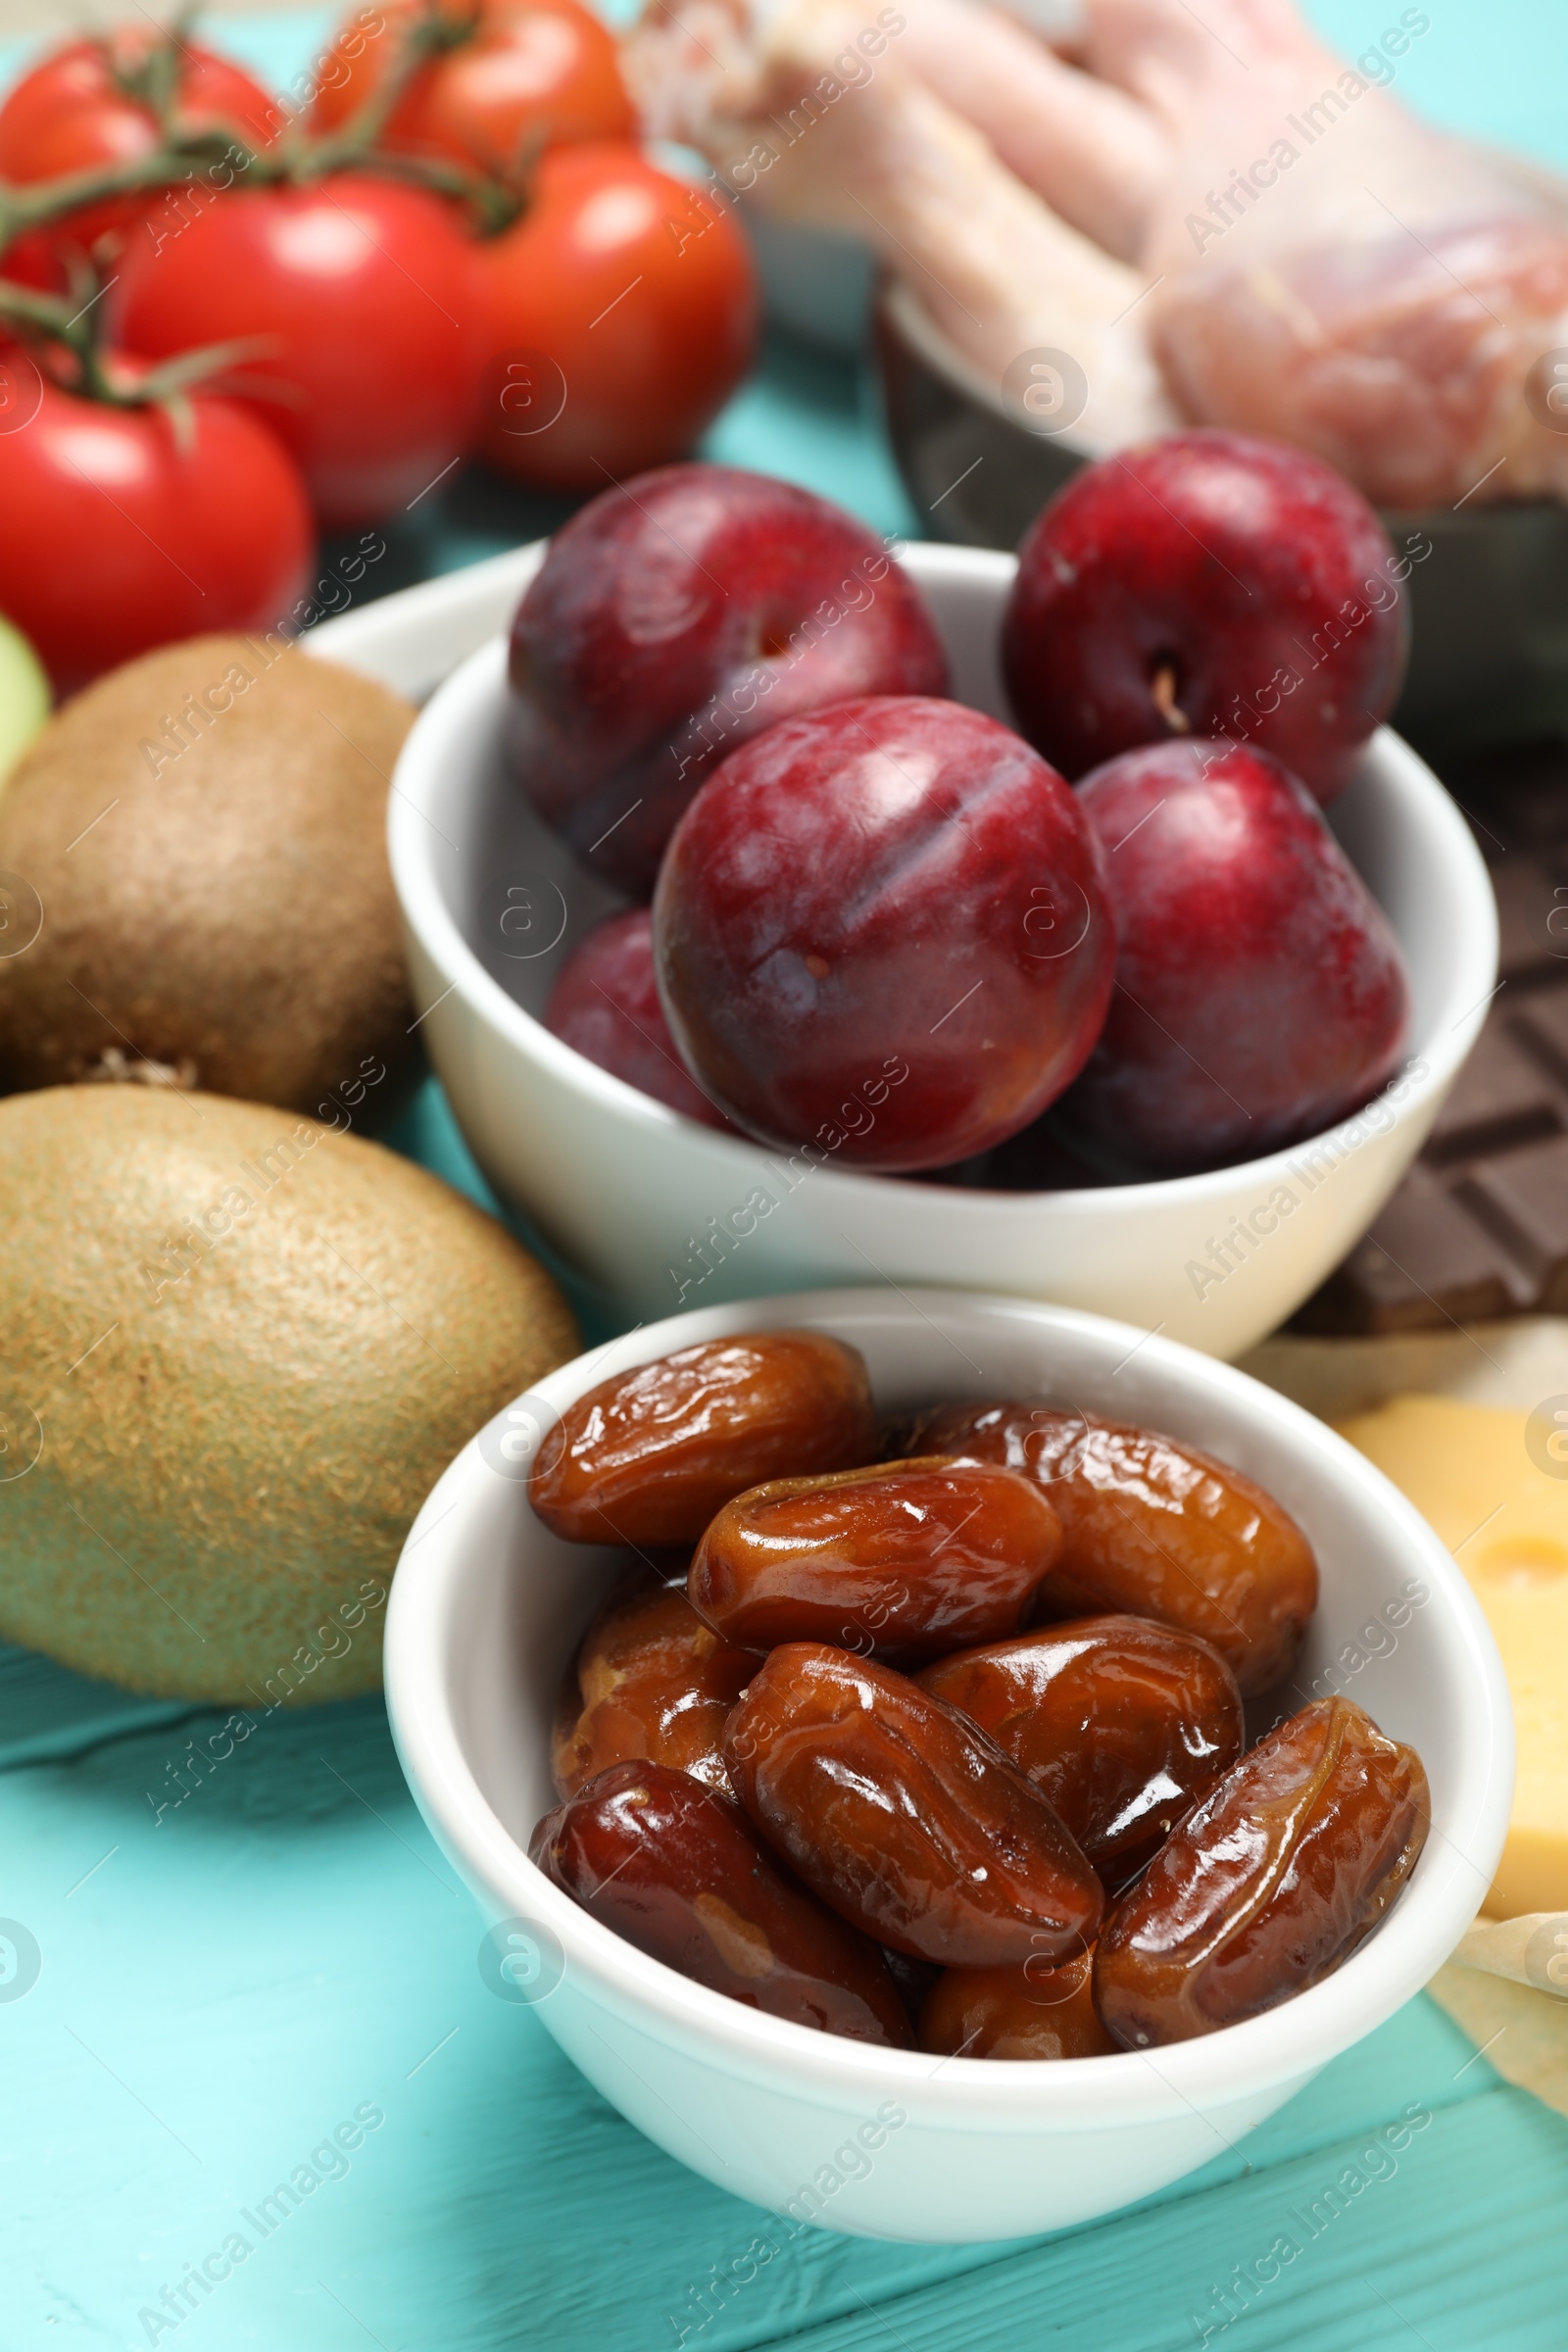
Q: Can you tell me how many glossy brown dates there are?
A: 9